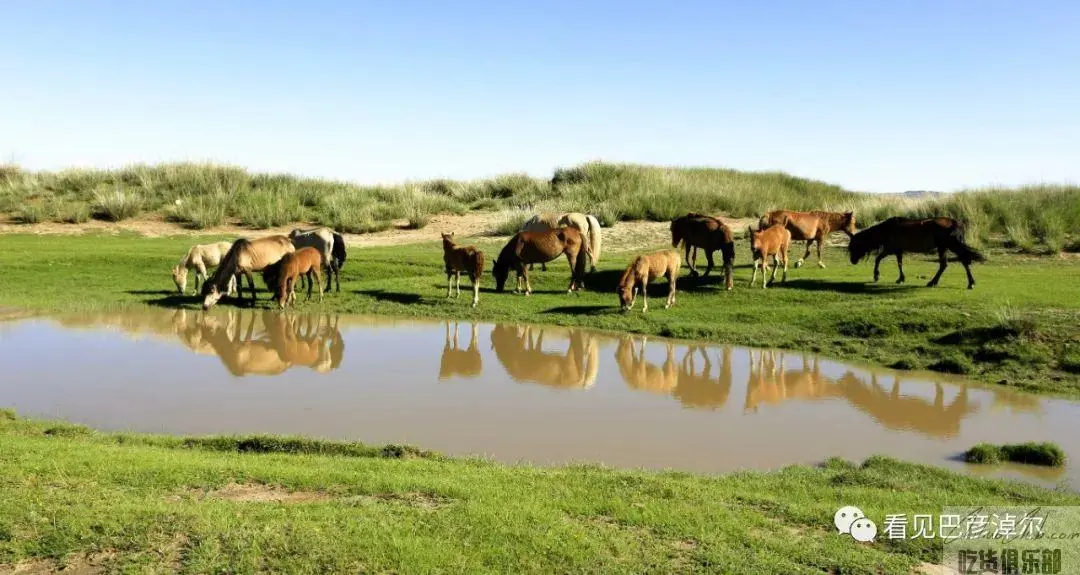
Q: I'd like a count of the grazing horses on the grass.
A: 12